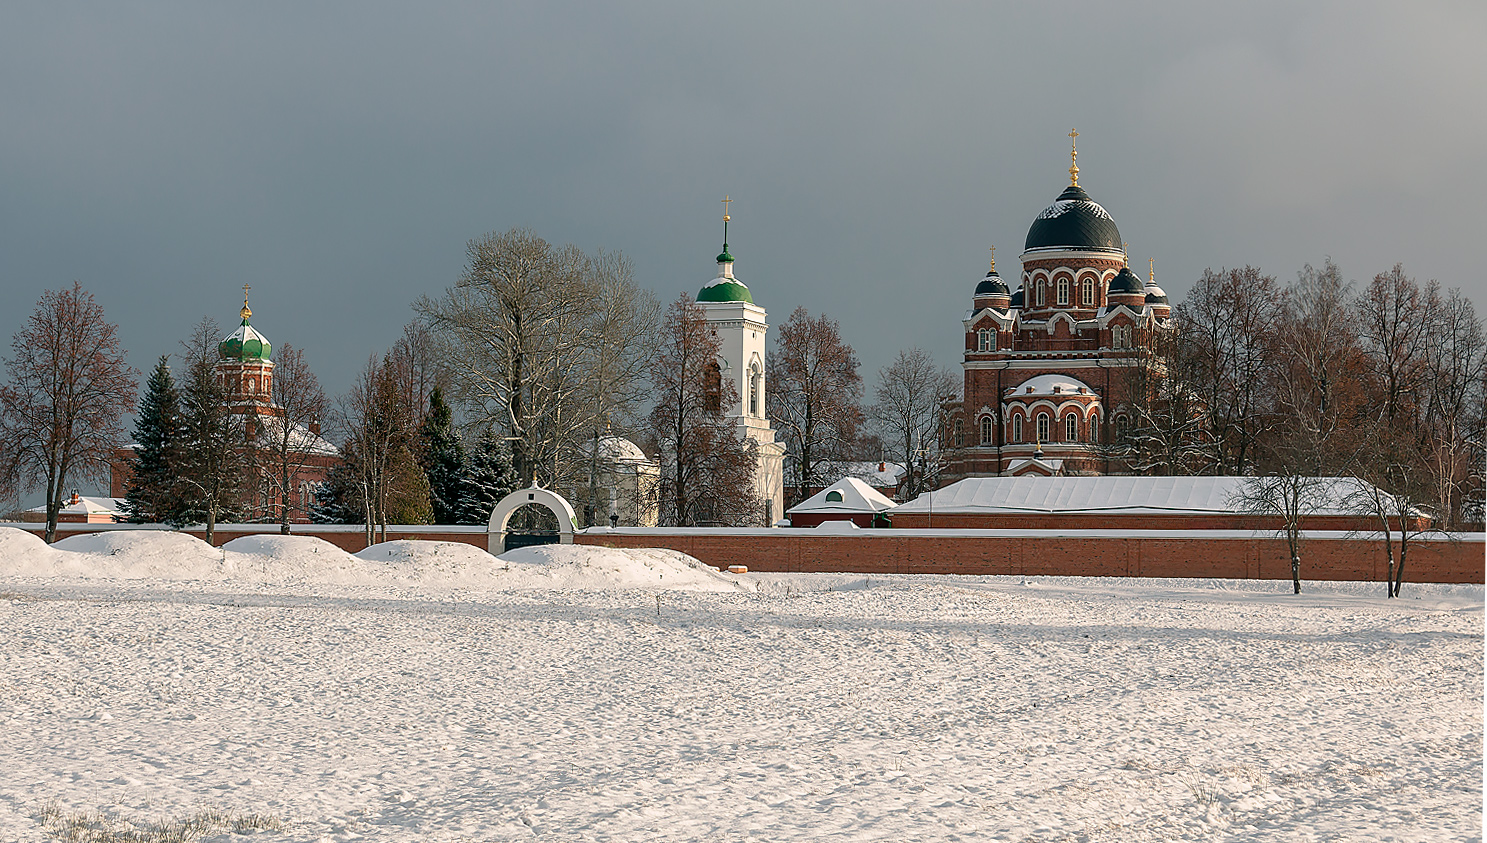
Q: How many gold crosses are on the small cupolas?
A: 3